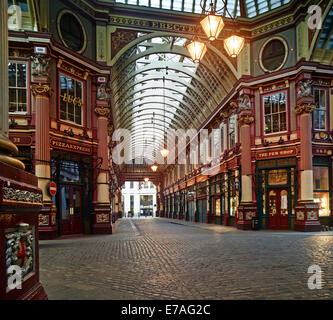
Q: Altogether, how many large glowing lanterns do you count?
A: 3